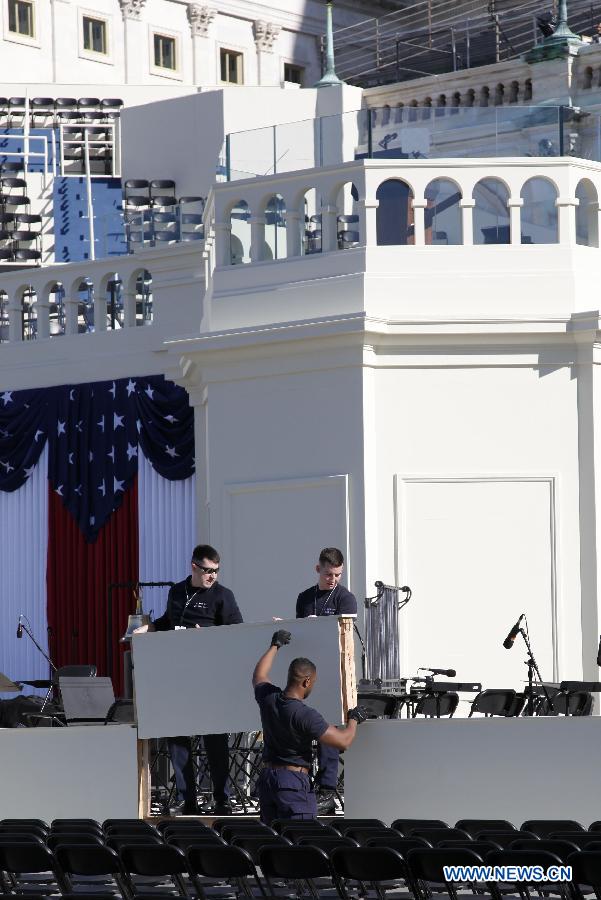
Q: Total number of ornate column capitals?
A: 3